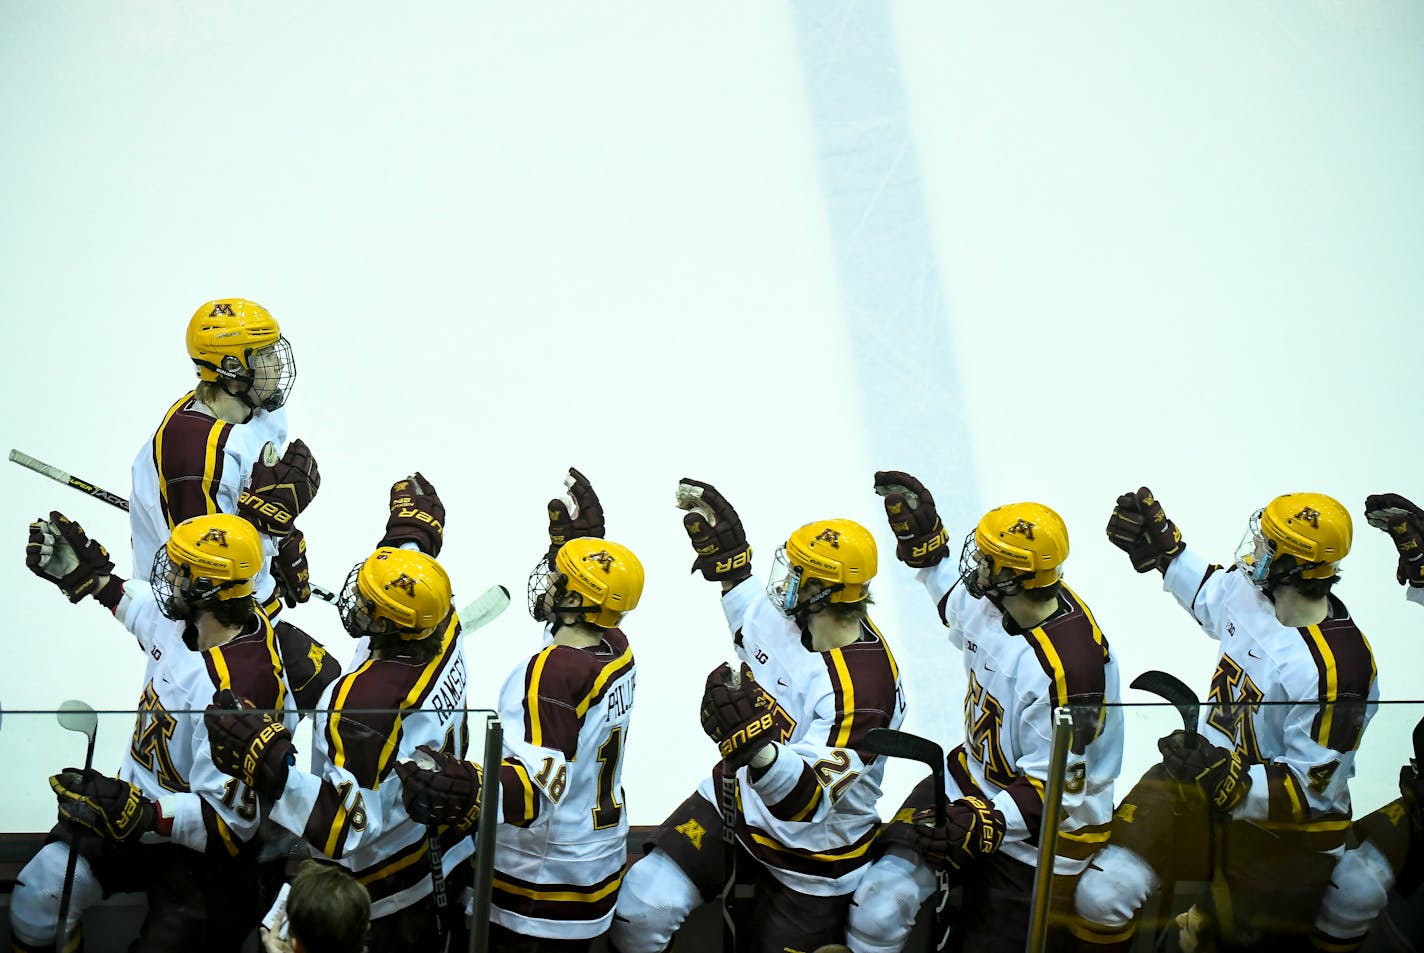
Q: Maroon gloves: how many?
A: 15